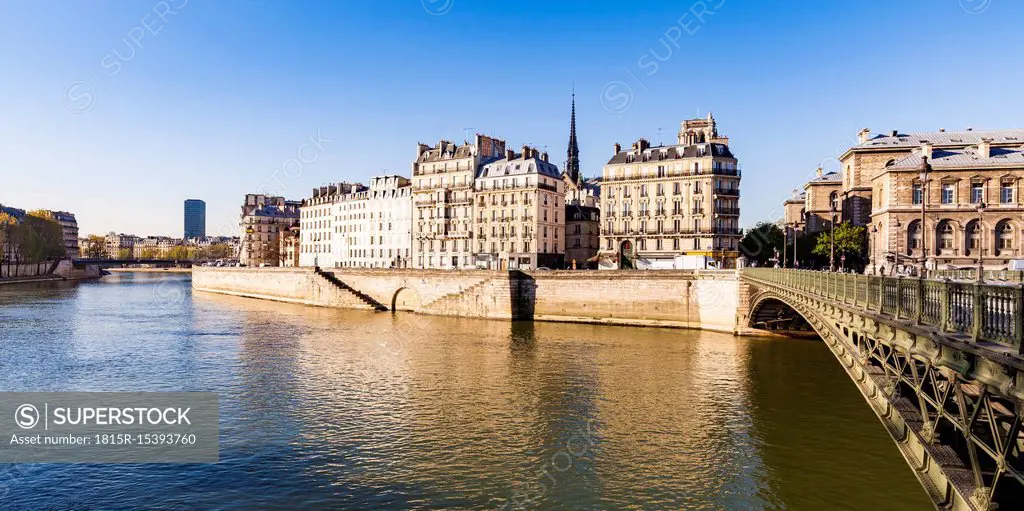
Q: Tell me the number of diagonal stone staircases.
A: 2